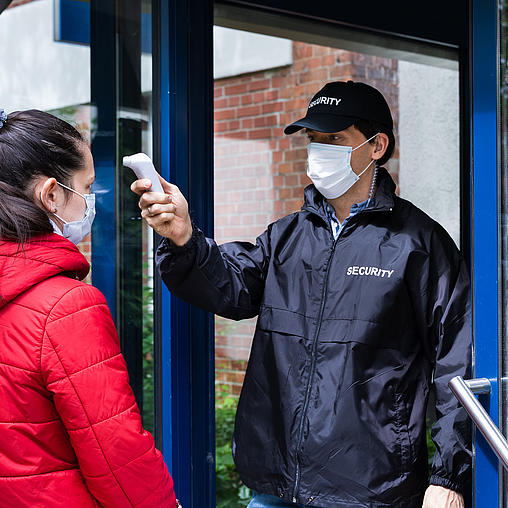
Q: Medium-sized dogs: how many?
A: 0